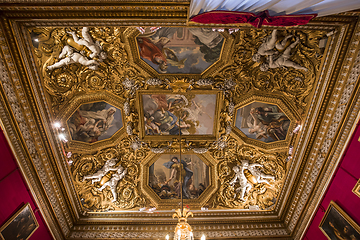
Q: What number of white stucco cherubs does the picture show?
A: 8